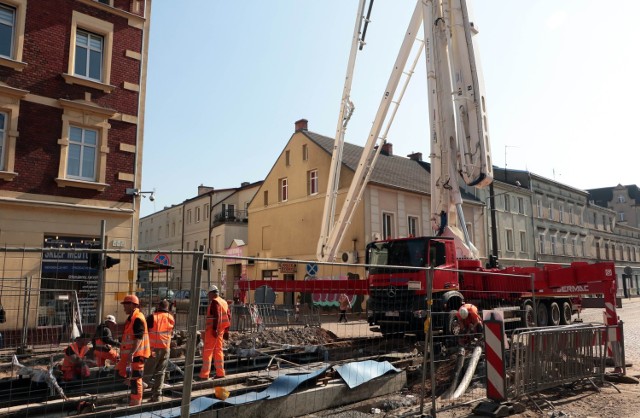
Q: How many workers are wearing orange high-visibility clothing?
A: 6